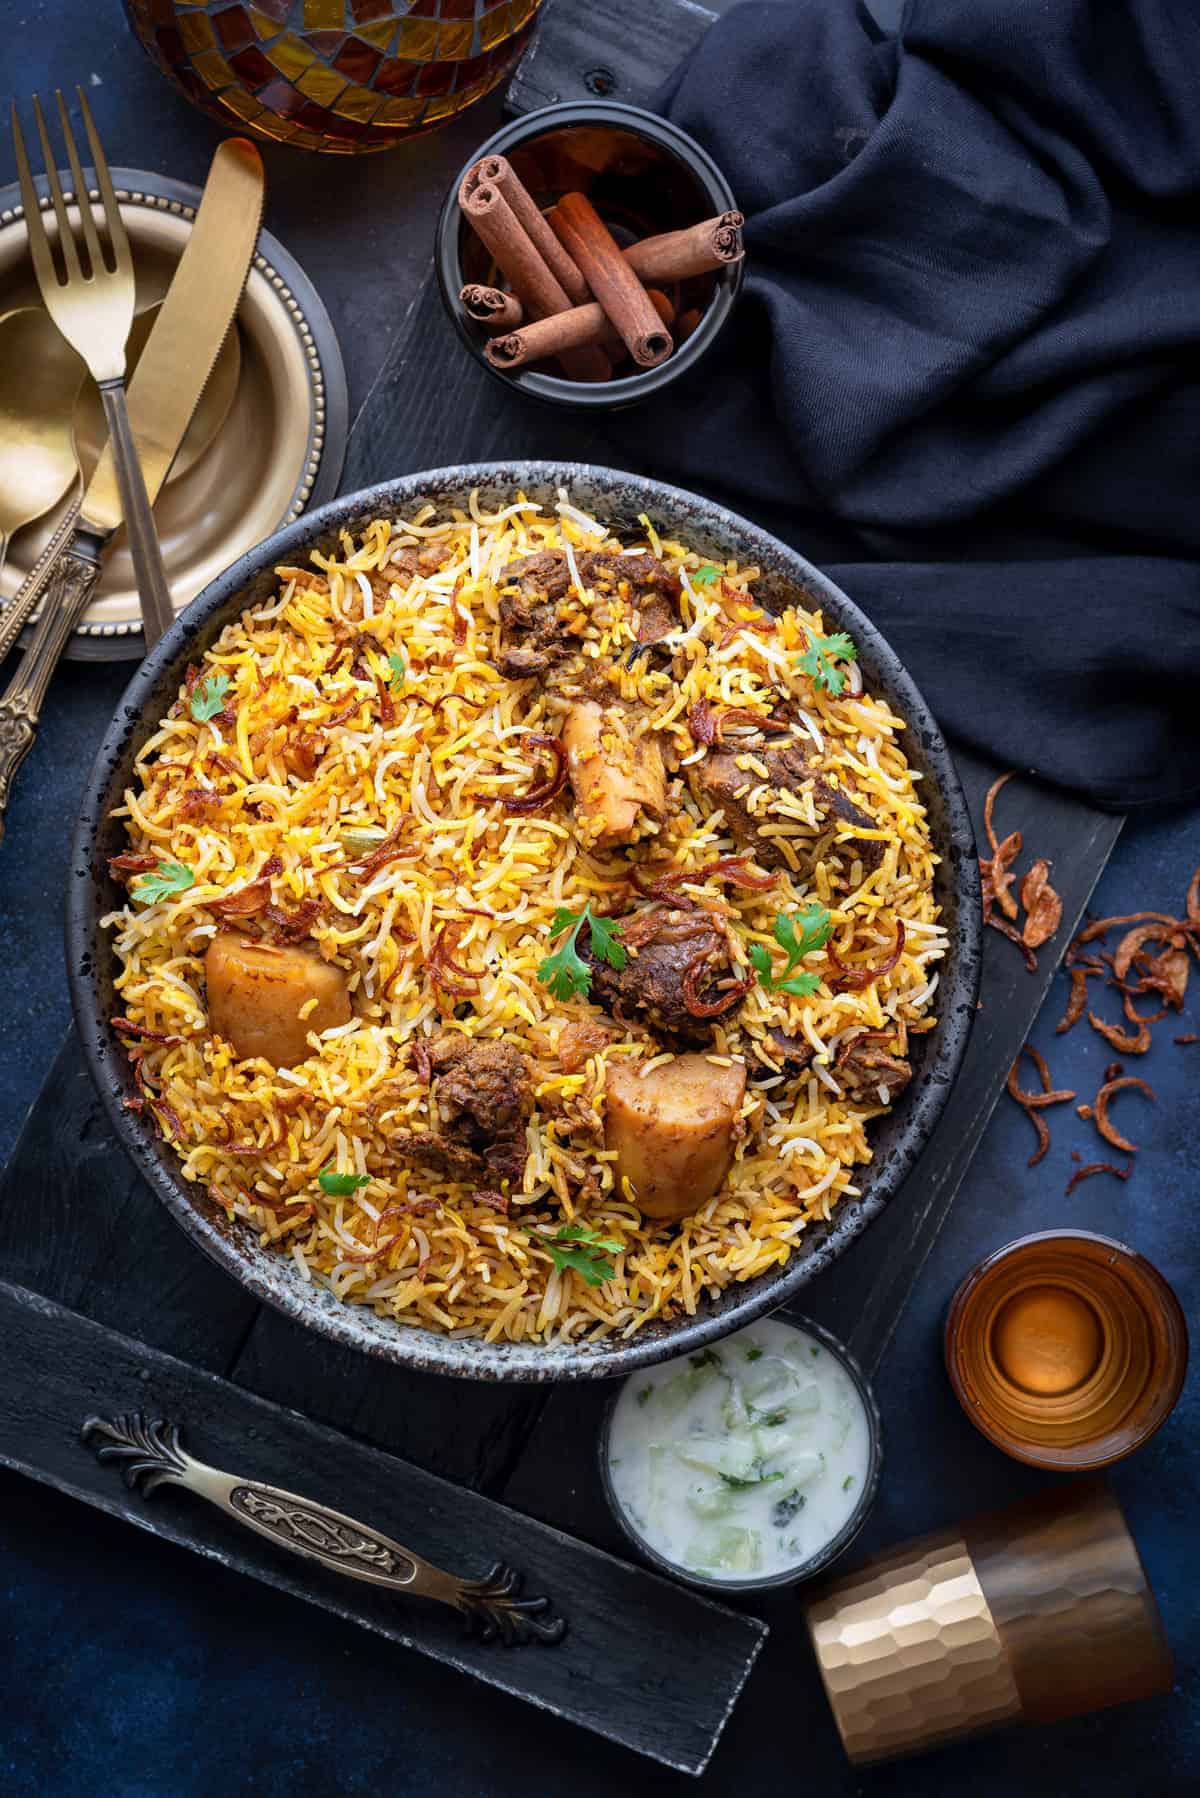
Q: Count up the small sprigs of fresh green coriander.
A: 9